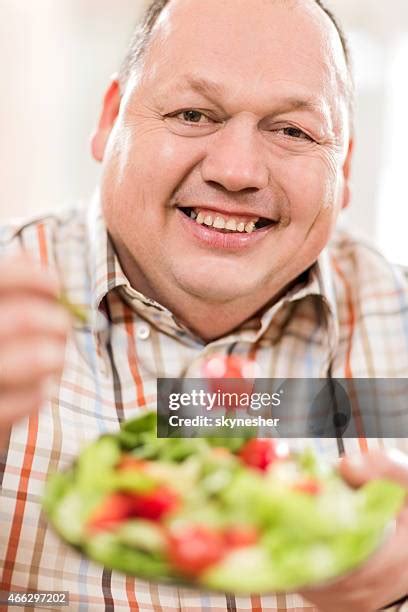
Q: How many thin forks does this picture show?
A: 1